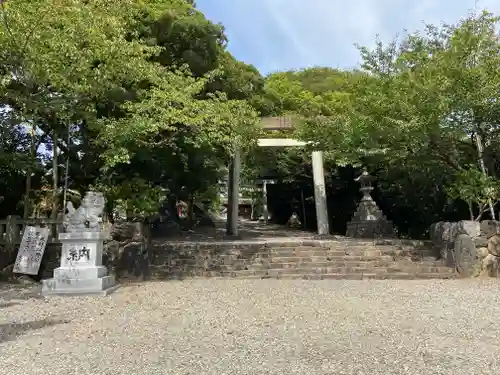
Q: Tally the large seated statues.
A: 1